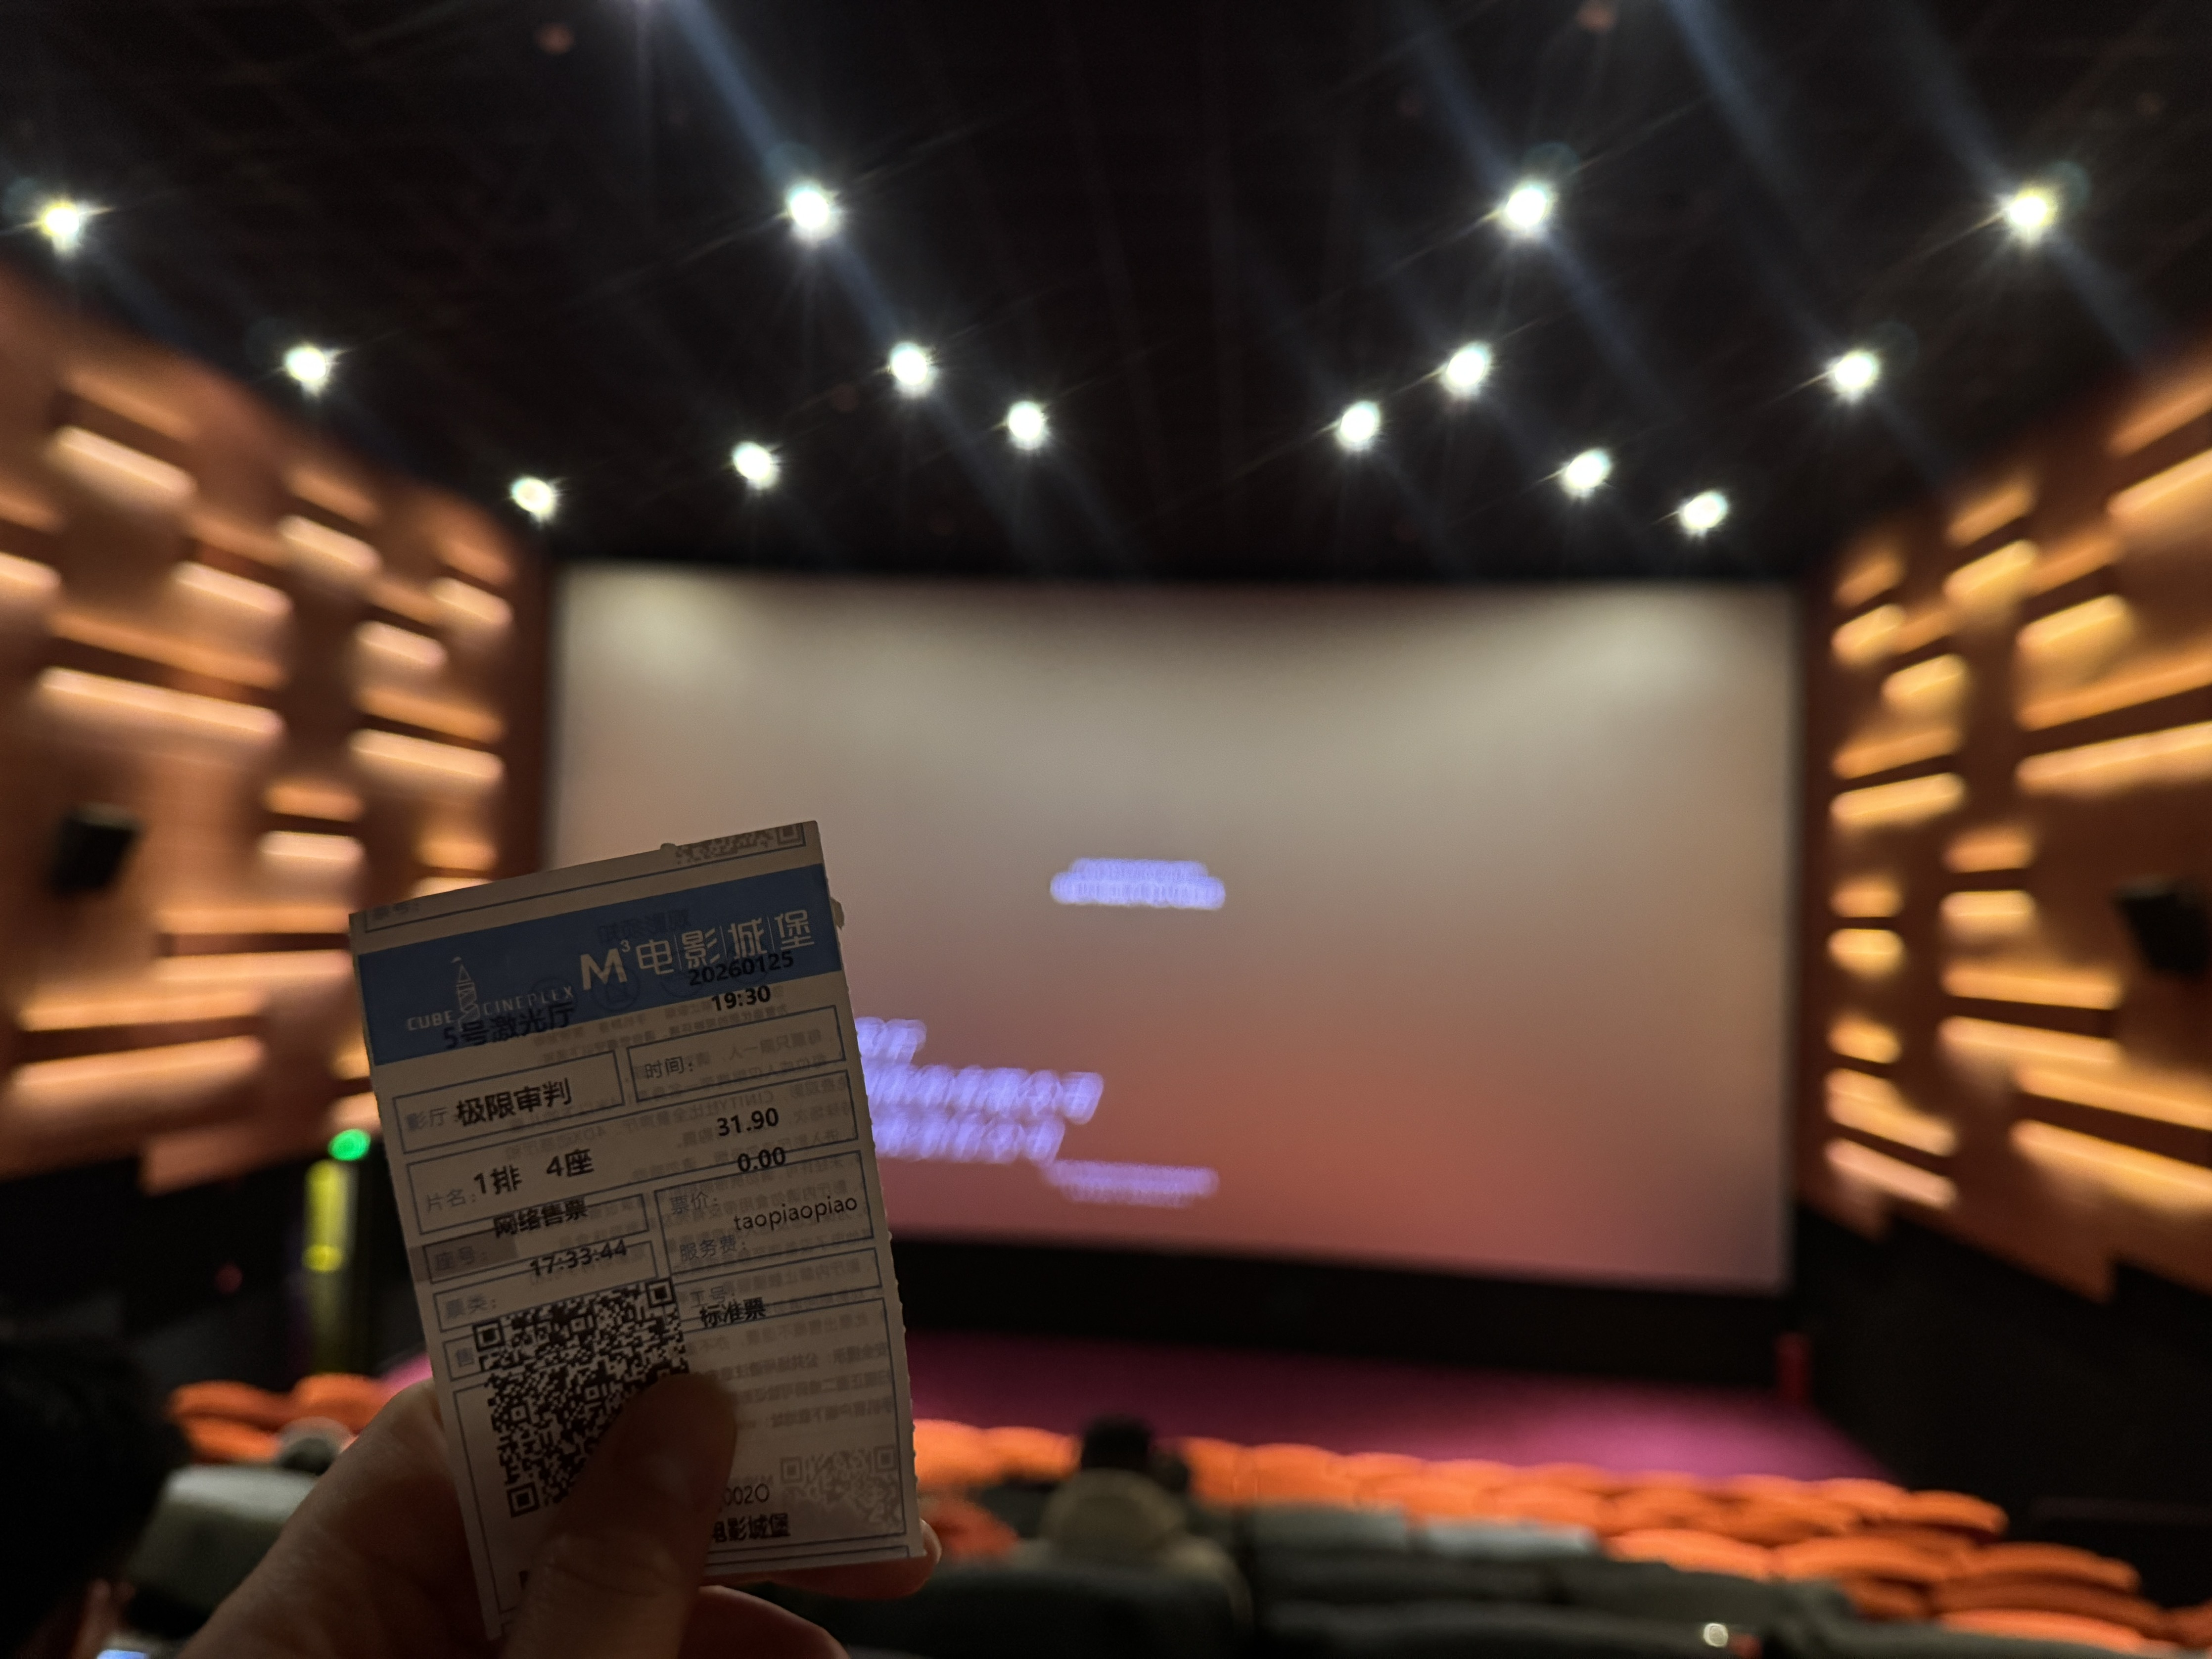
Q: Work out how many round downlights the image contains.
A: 14